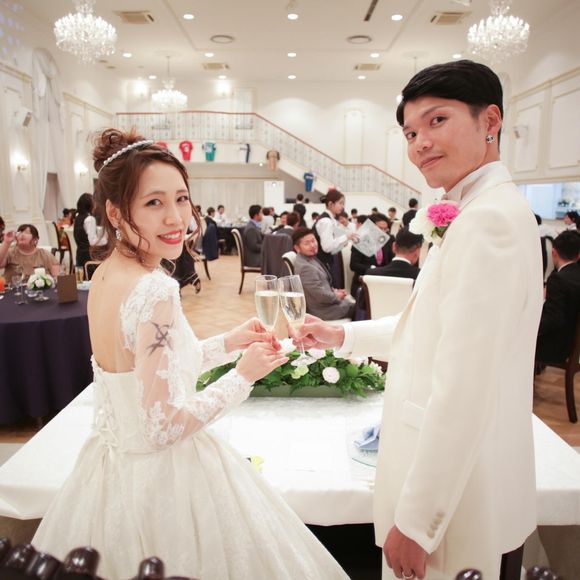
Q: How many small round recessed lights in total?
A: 12